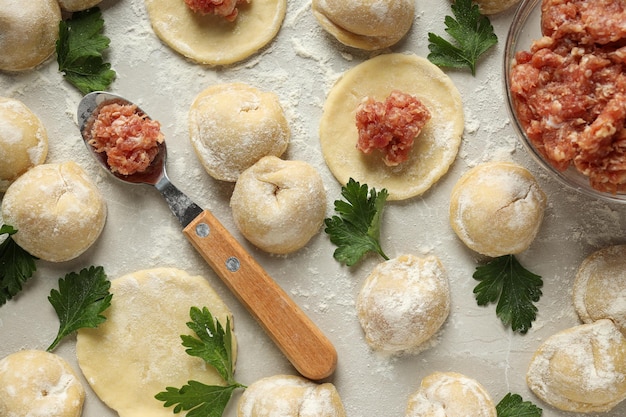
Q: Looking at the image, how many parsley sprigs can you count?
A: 8